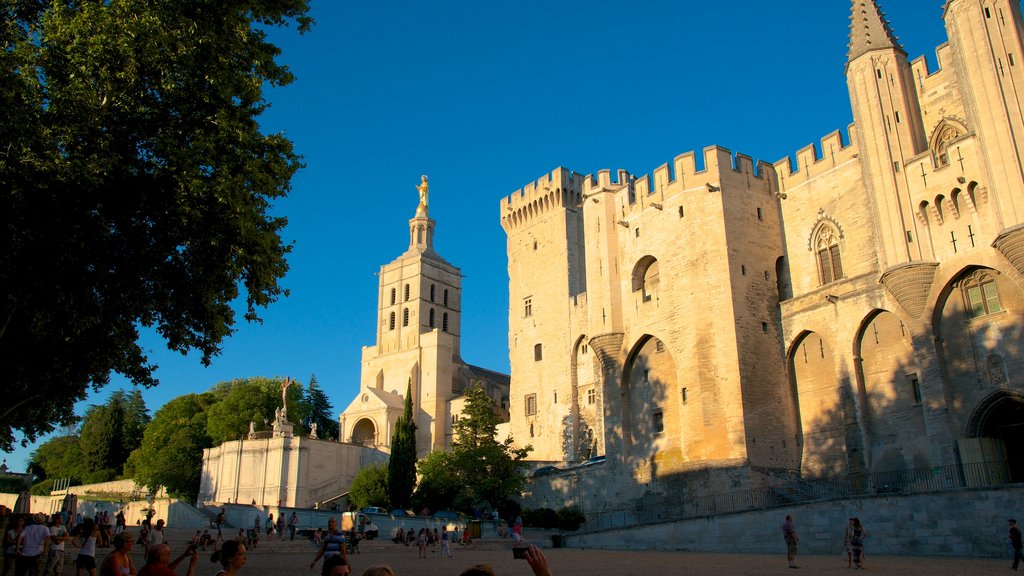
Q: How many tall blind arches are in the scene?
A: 5